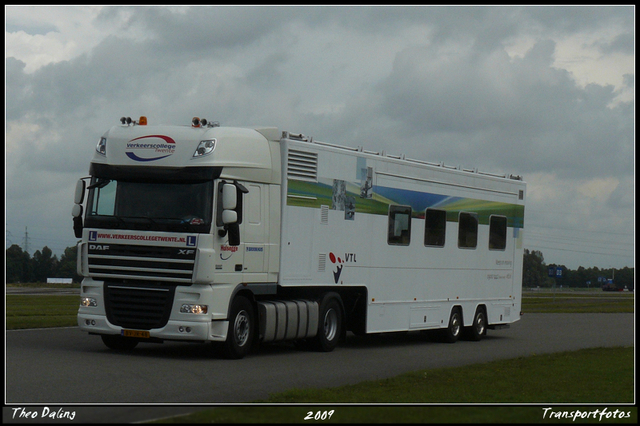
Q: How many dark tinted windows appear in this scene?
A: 4